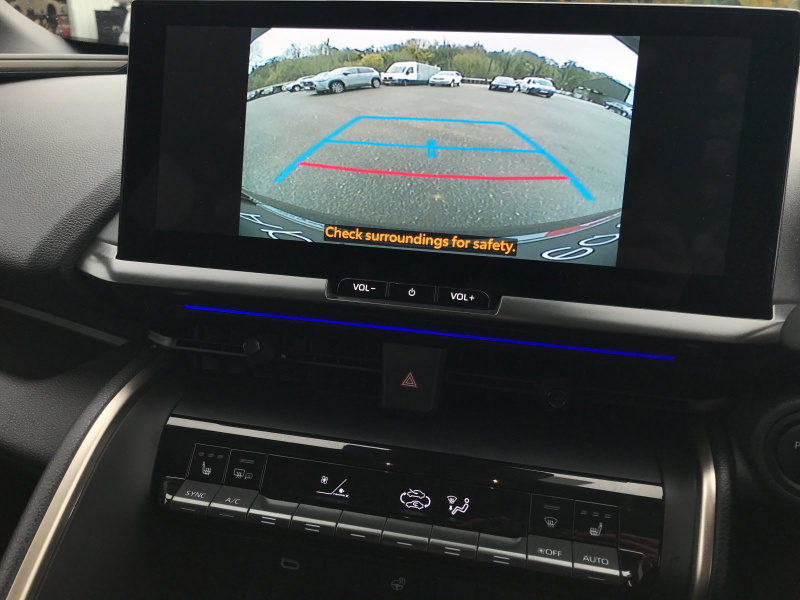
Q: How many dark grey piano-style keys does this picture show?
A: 10